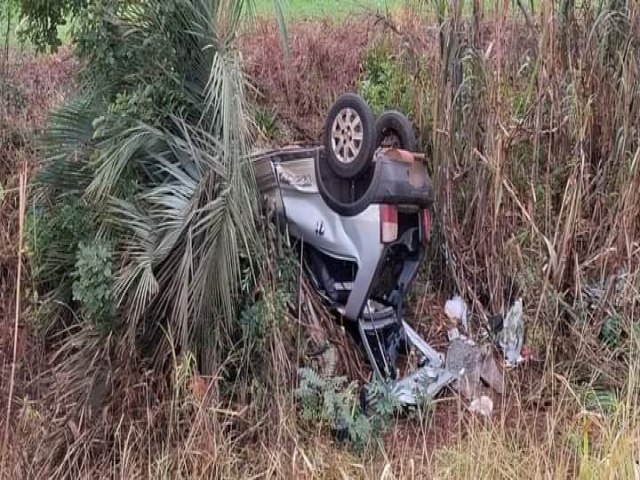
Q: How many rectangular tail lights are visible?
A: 2